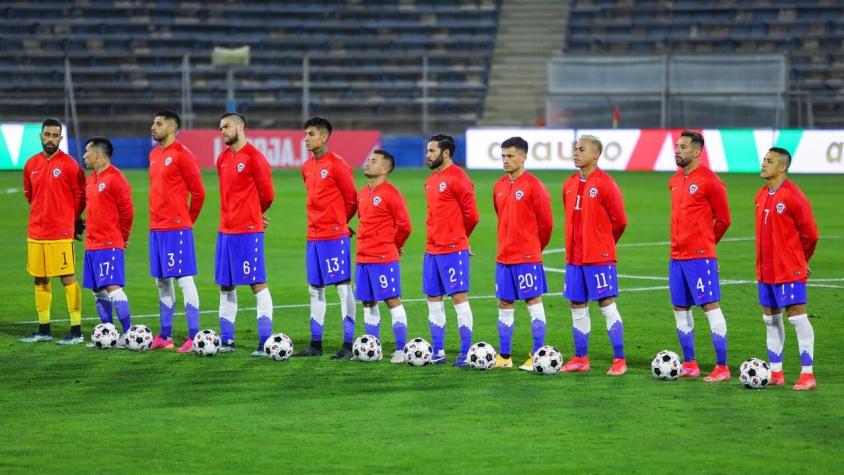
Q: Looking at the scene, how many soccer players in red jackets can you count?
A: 11